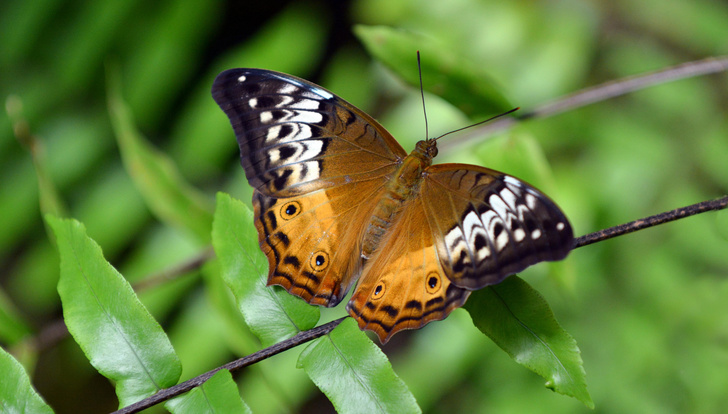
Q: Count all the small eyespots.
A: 4